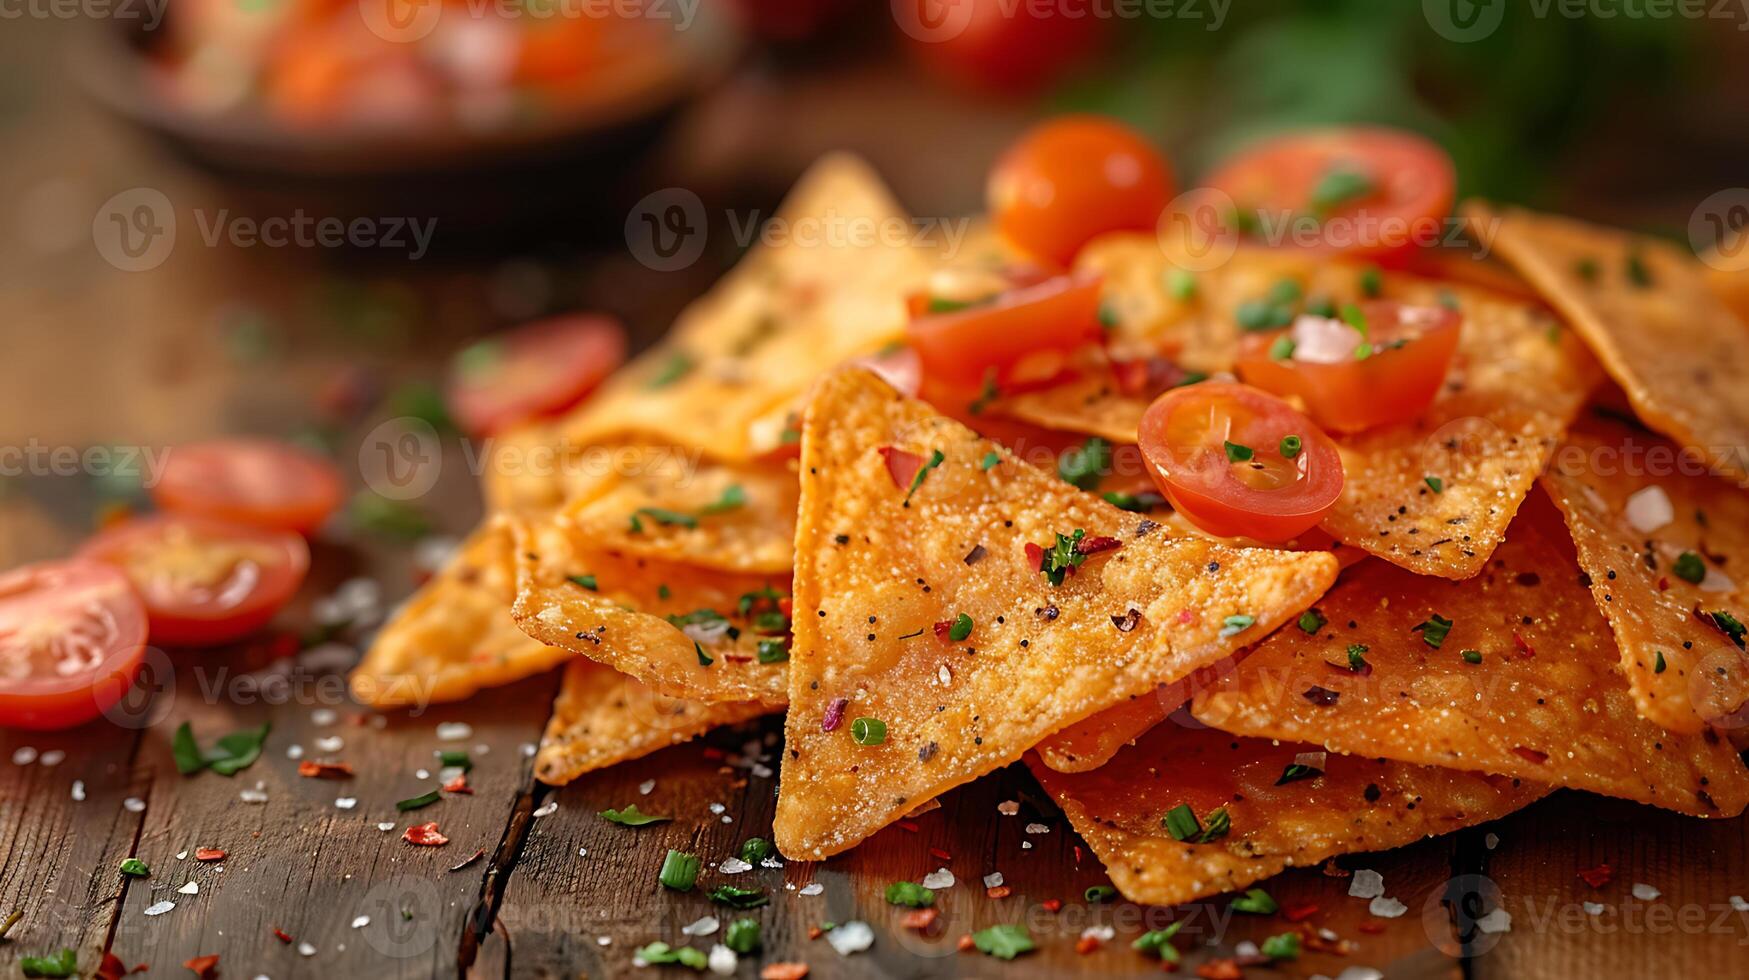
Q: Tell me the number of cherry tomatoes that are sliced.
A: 8